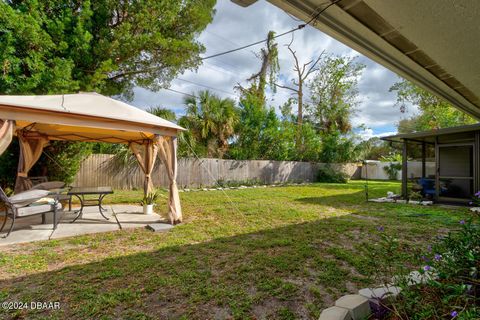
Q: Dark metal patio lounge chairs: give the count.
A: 2